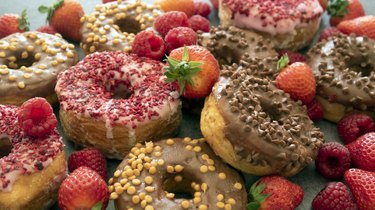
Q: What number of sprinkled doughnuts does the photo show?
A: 9